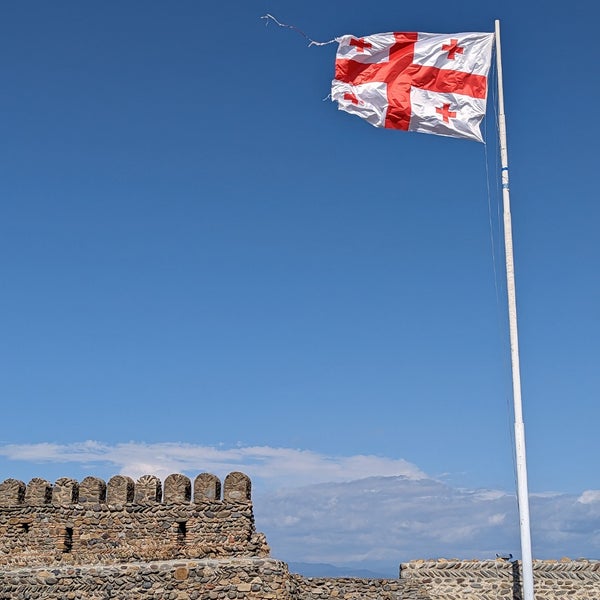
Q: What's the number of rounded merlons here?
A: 9